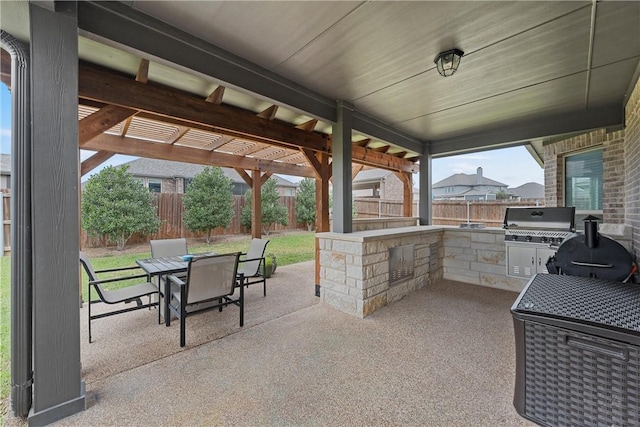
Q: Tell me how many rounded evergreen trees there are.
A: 4